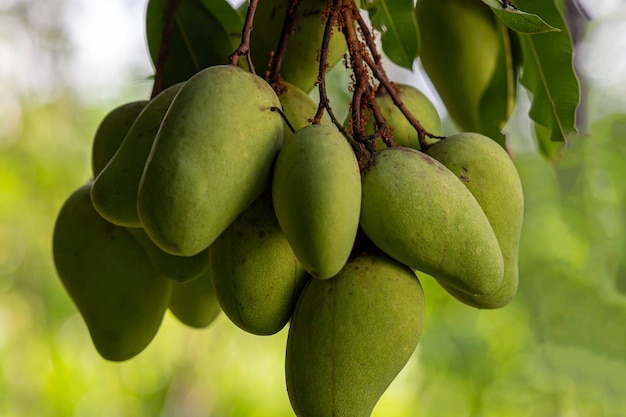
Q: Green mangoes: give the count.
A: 15